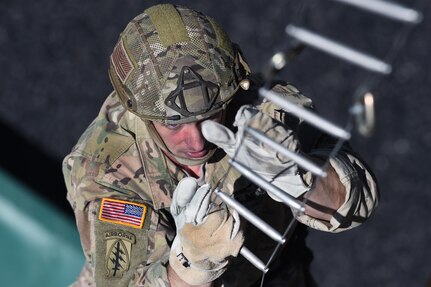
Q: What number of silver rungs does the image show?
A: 7